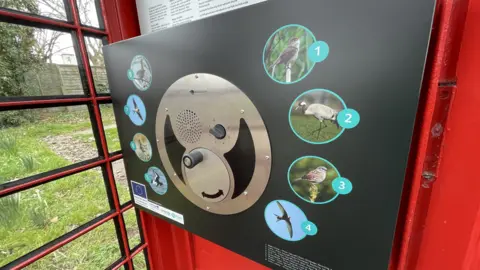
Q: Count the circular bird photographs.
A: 8